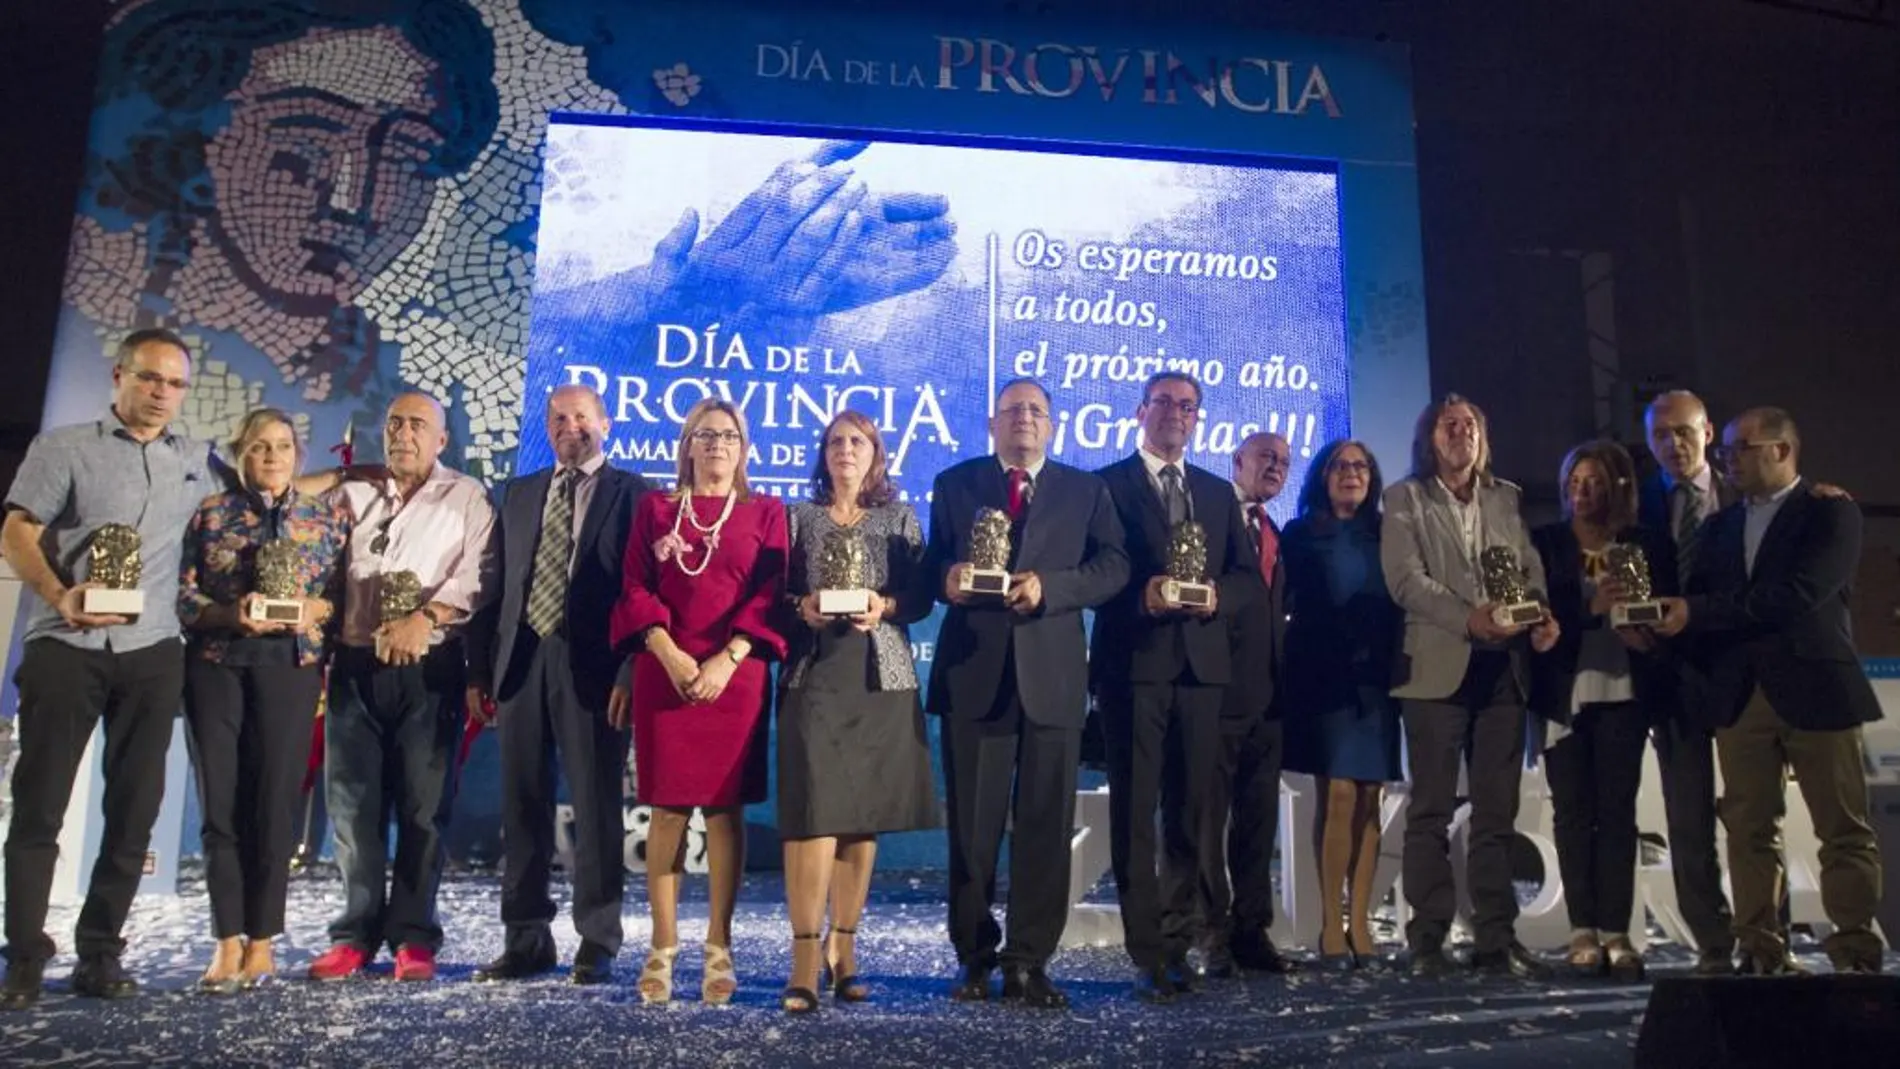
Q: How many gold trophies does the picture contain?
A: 8